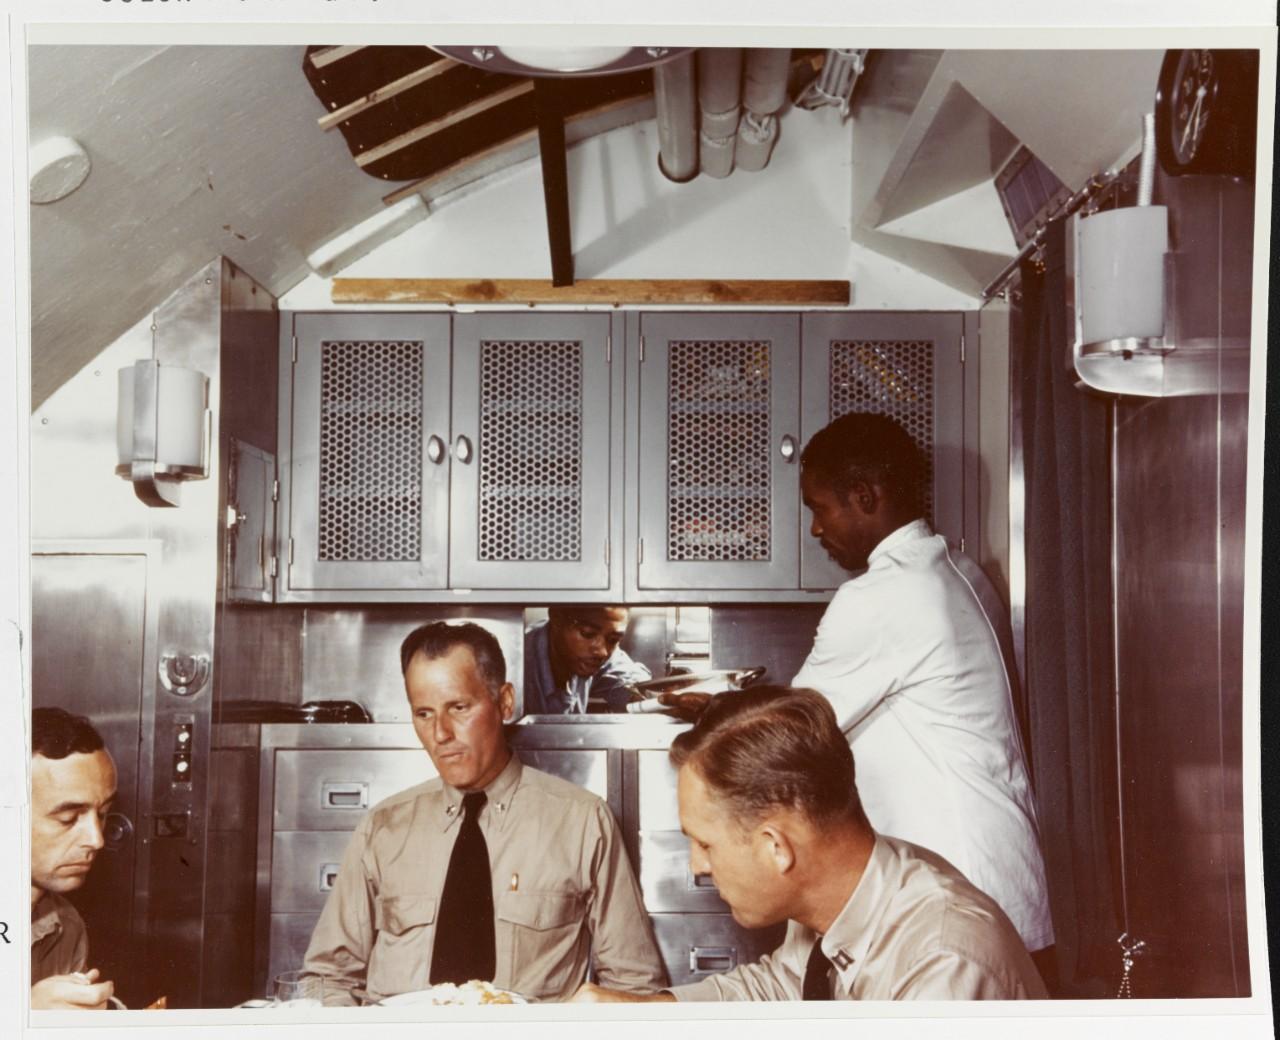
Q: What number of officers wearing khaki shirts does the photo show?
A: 3